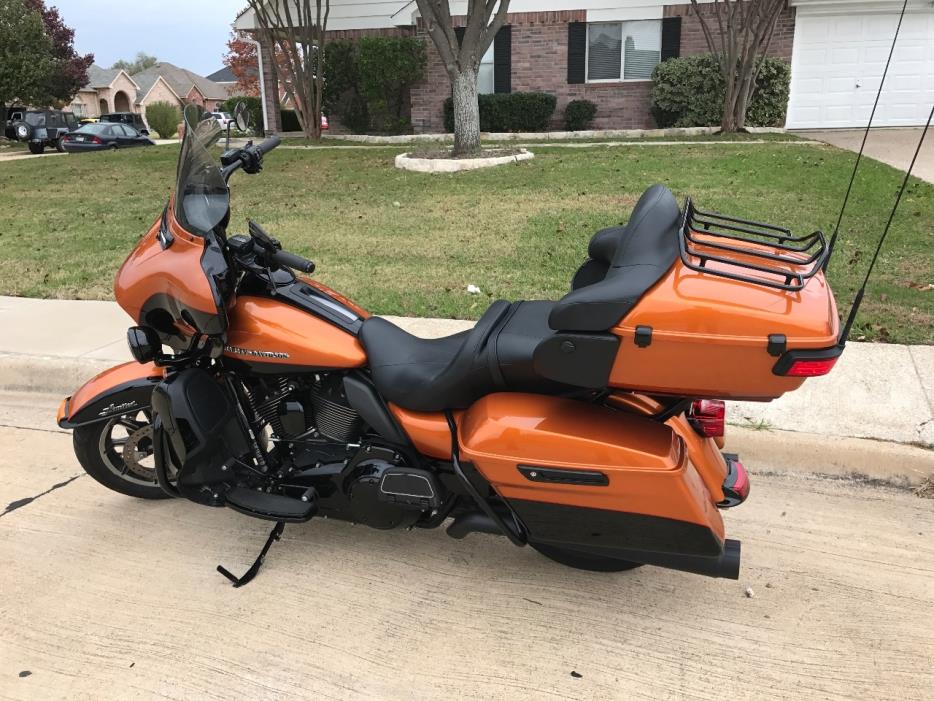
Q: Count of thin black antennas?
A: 2